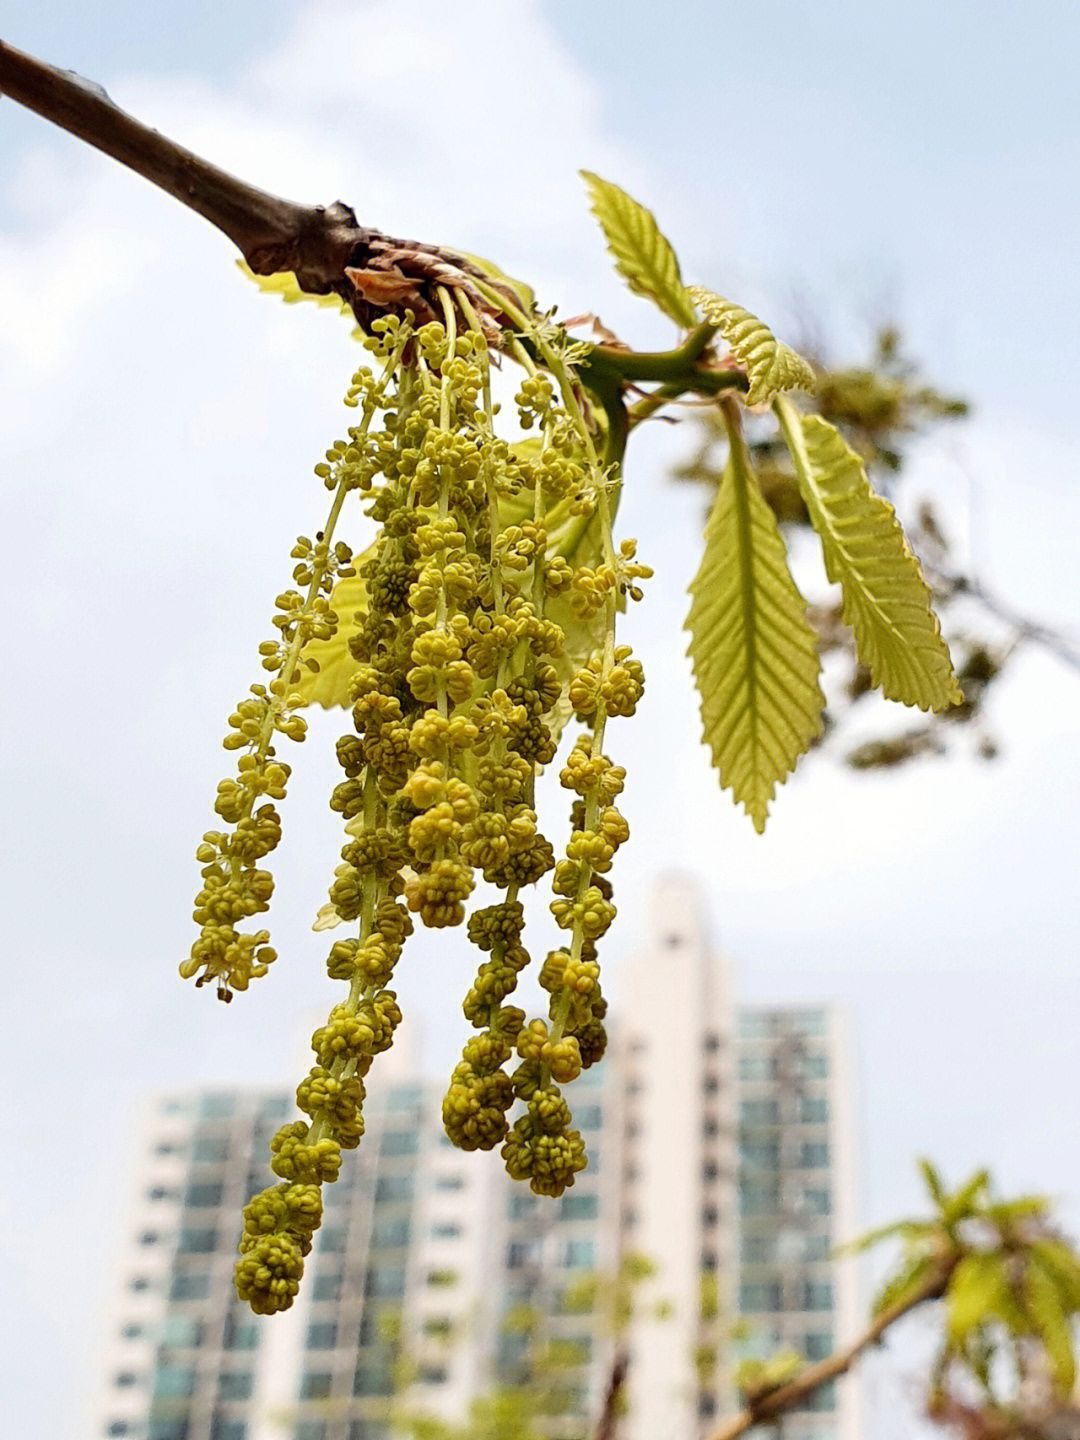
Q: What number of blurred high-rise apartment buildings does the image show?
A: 2